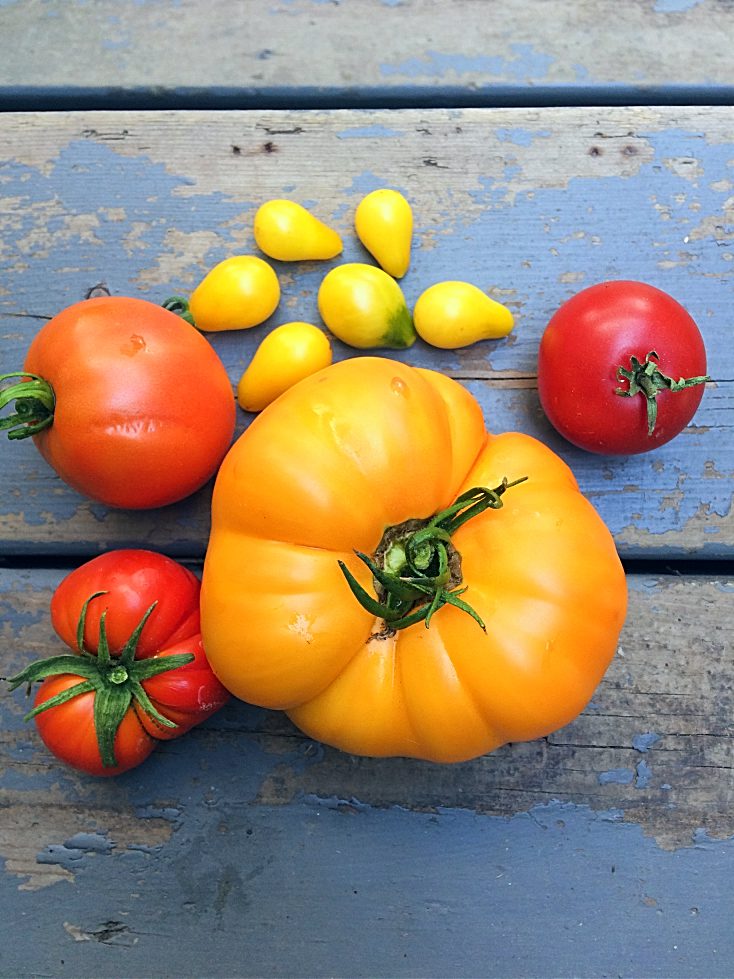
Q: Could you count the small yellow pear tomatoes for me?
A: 6